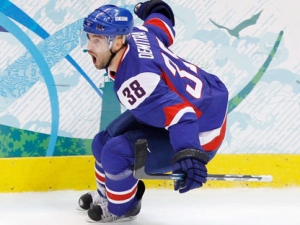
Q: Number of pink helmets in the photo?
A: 0